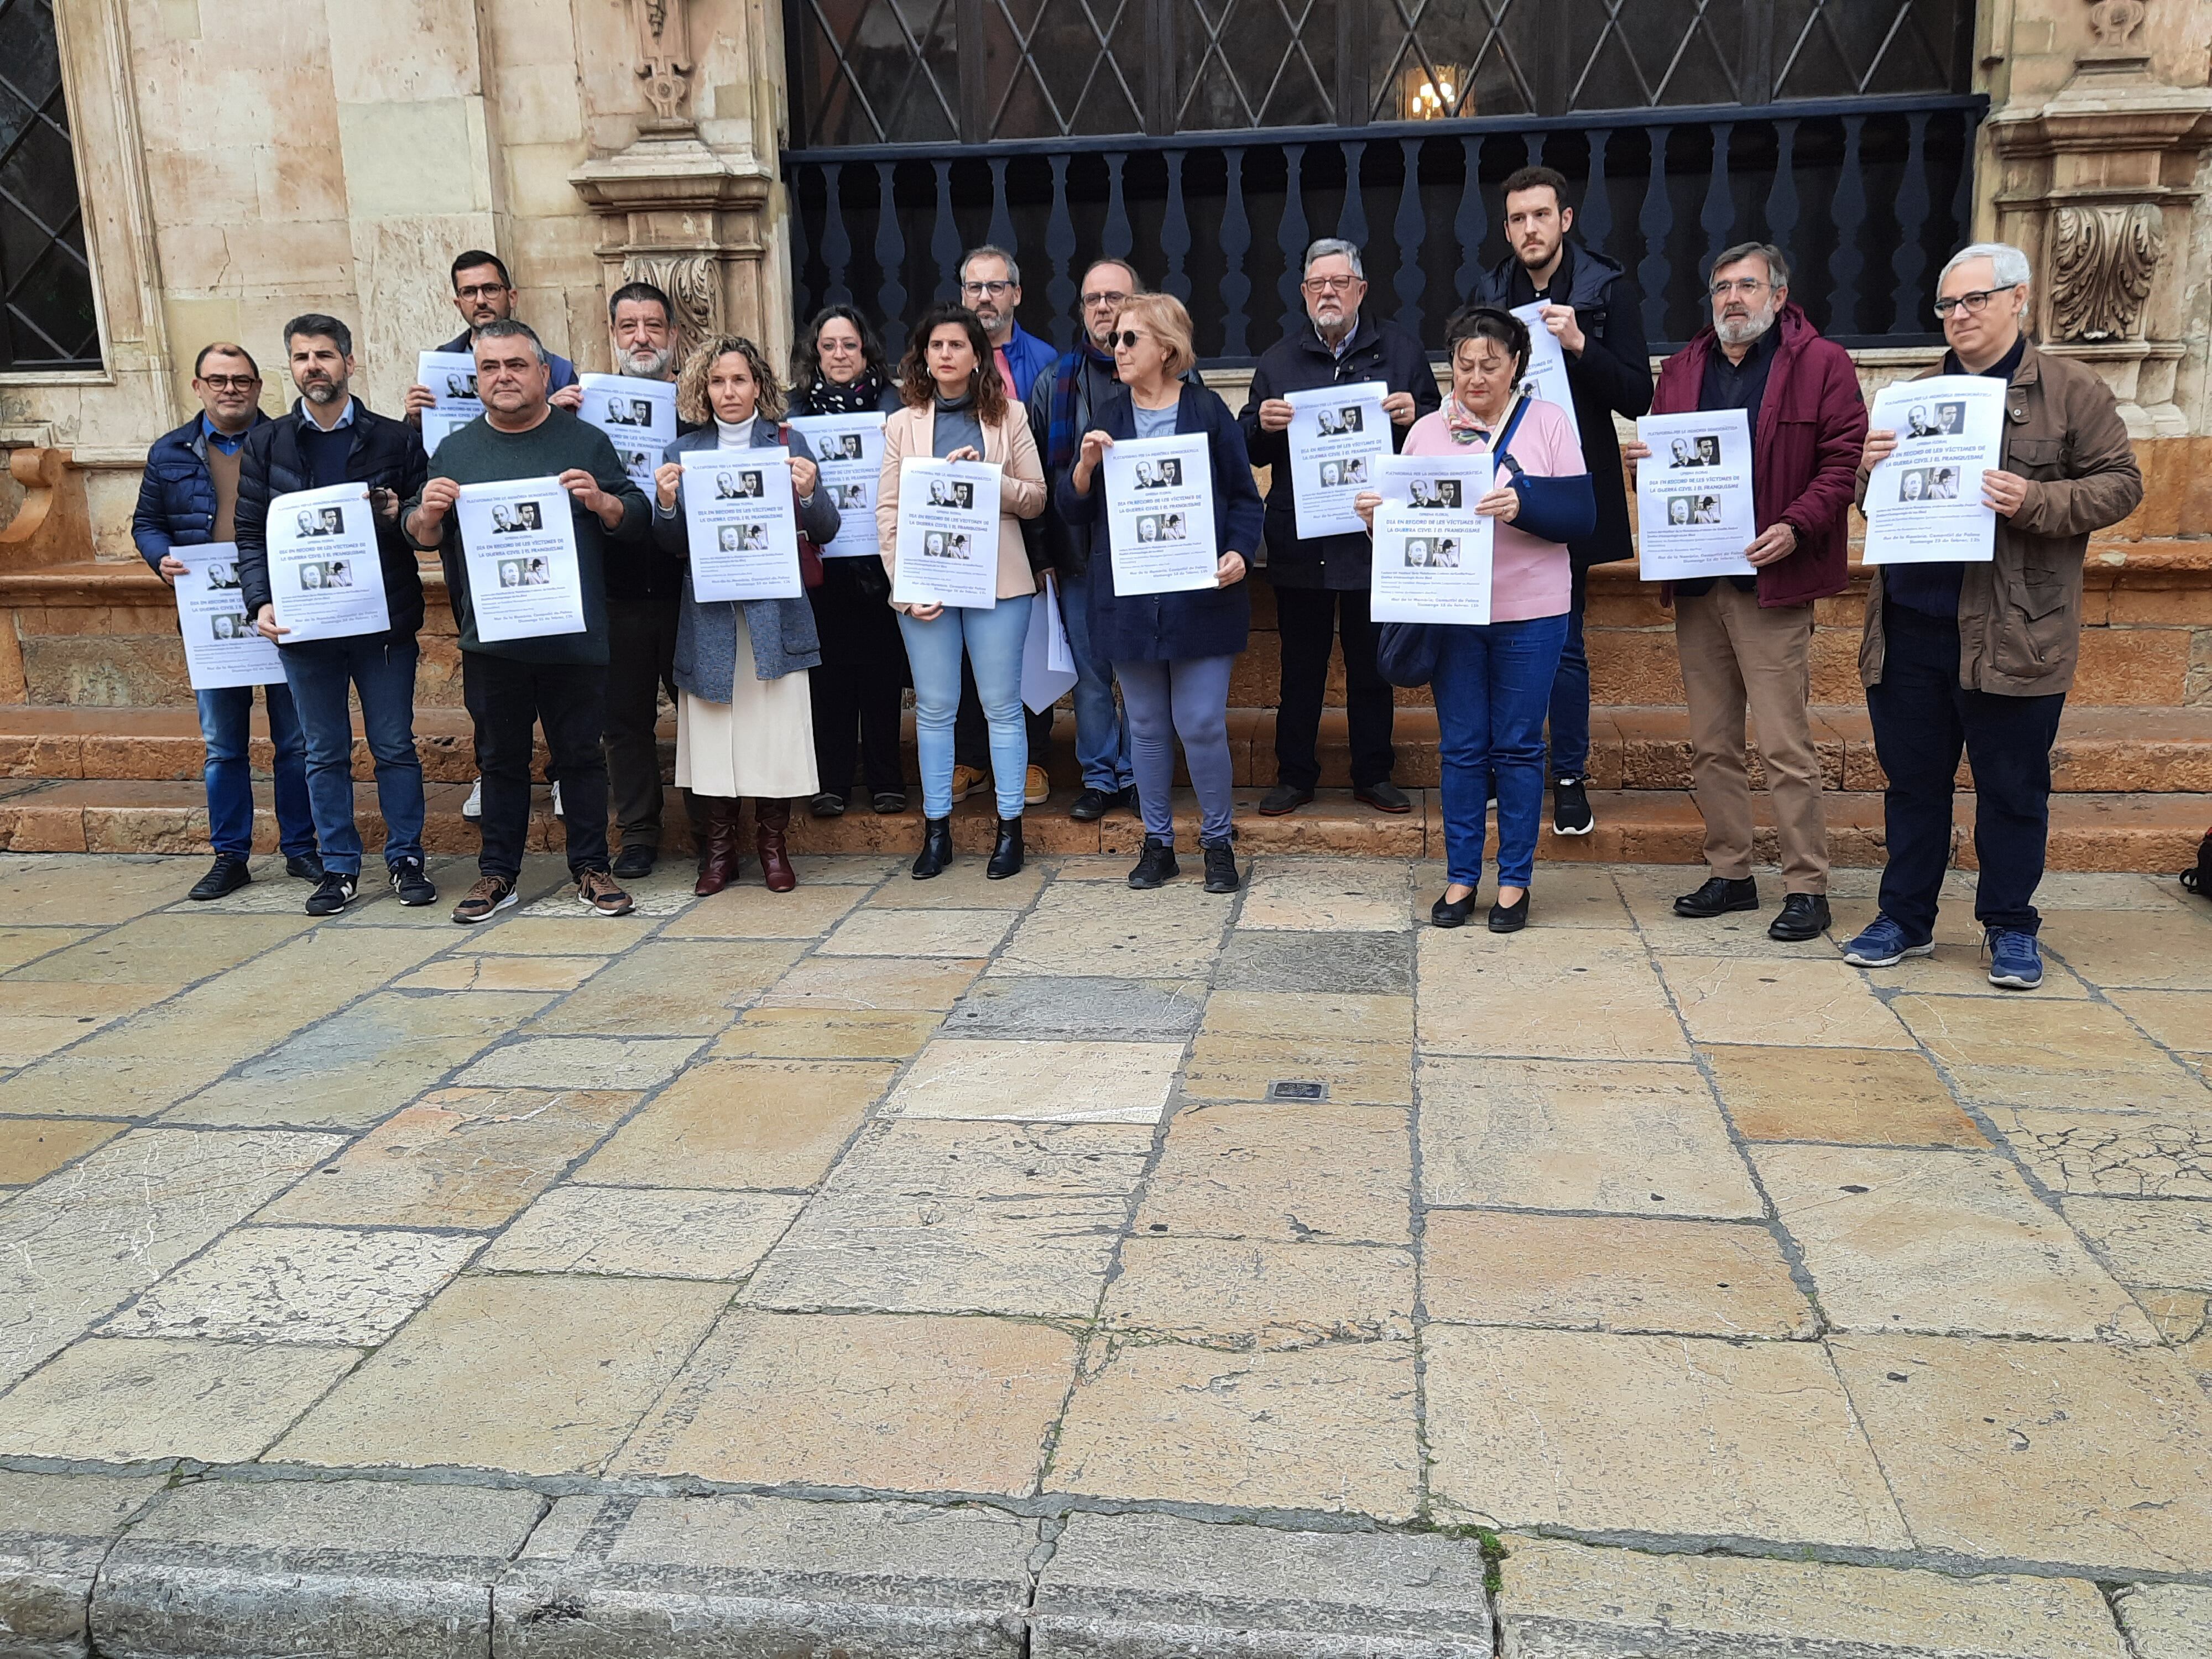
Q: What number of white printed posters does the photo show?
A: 14